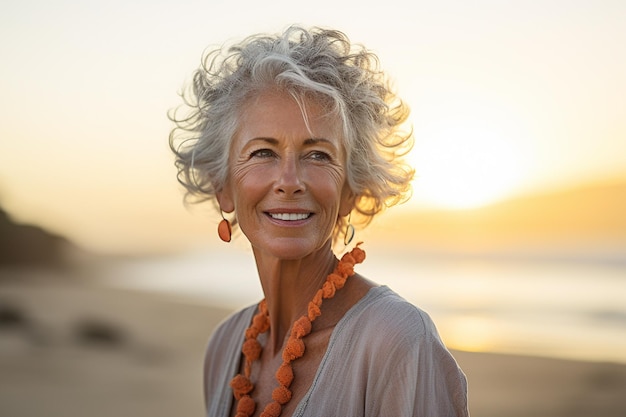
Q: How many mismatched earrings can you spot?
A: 2